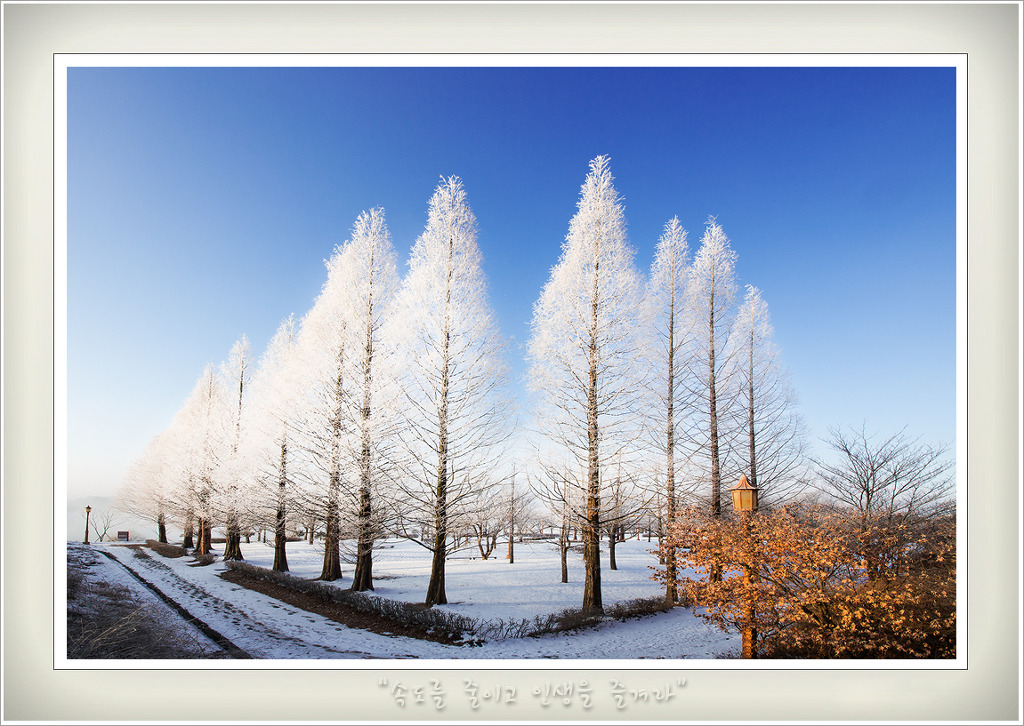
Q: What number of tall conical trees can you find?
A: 12